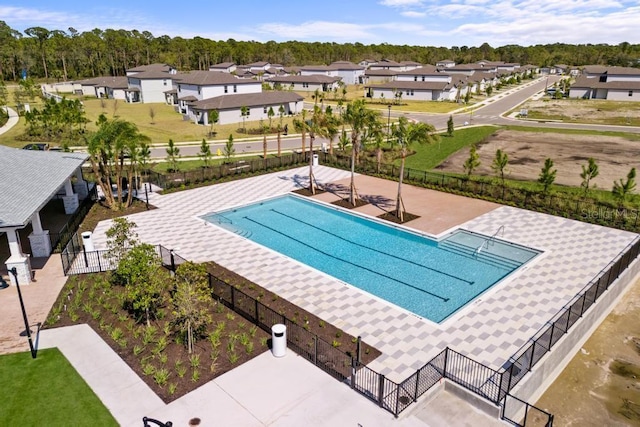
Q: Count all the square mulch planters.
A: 3